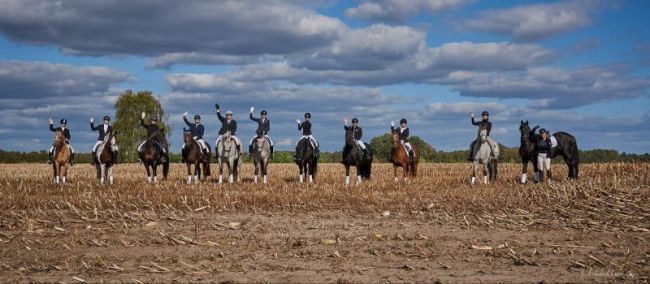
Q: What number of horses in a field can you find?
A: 11